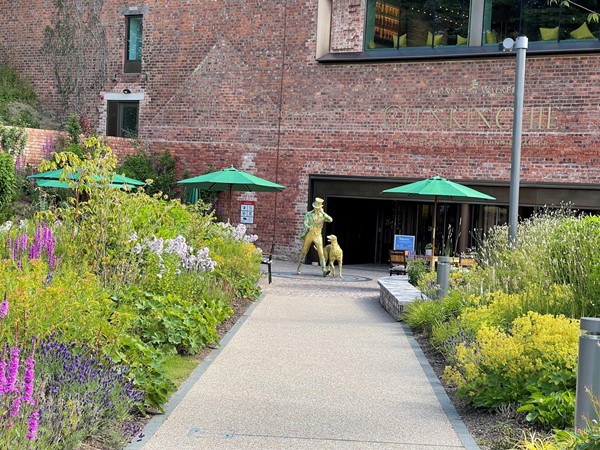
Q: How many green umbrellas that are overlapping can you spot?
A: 2